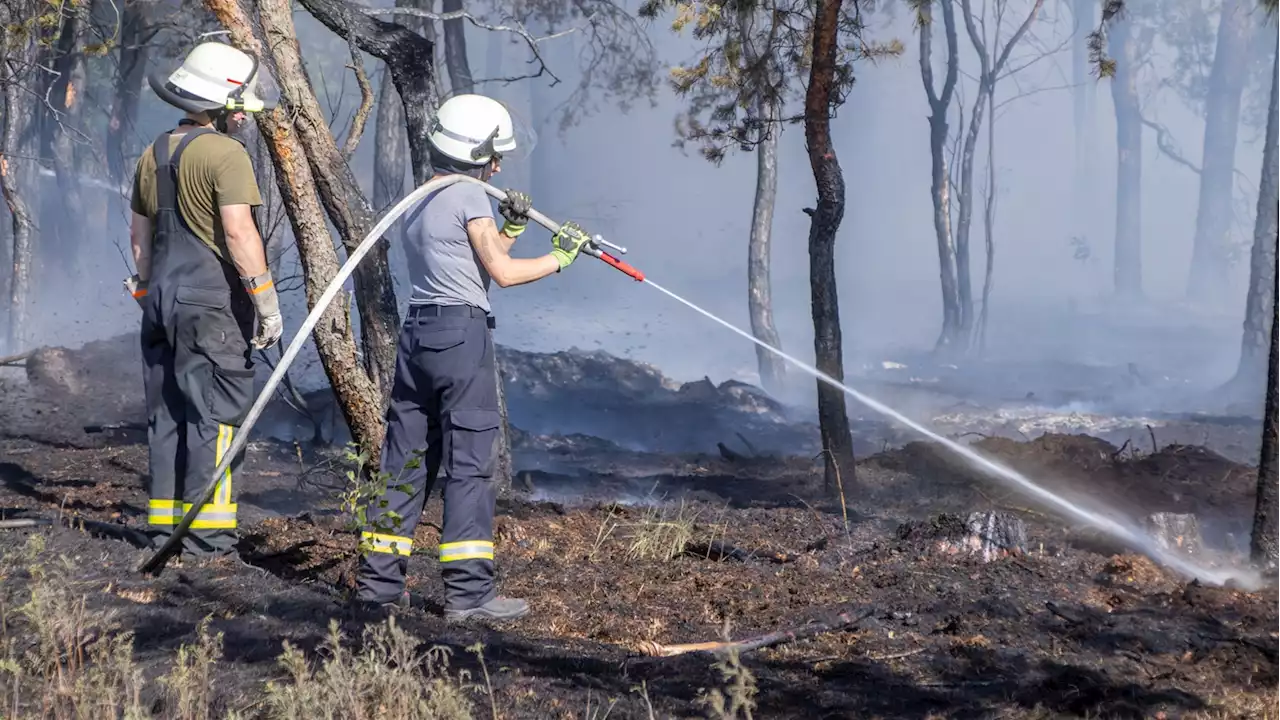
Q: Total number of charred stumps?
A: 2